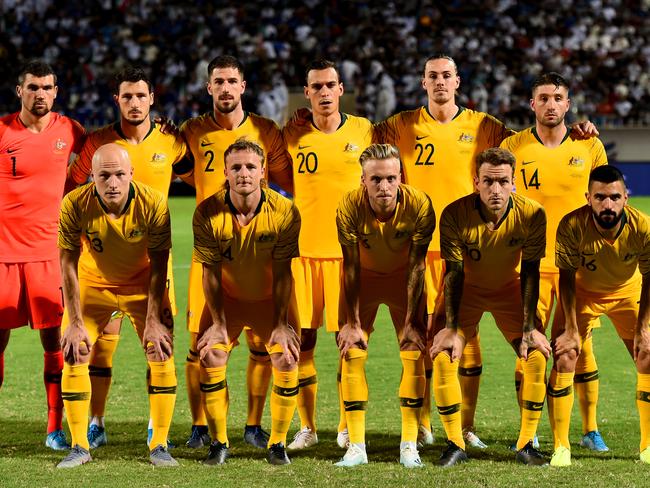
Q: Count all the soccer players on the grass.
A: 11